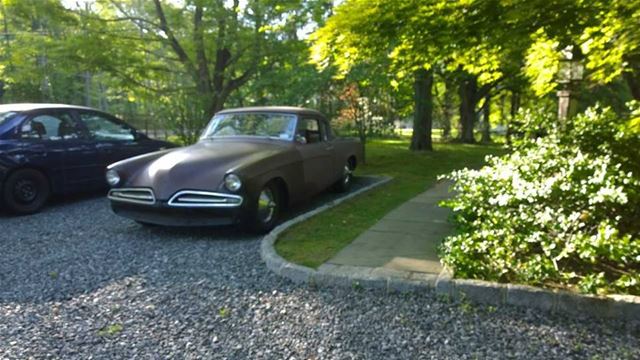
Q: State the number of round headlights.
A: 2